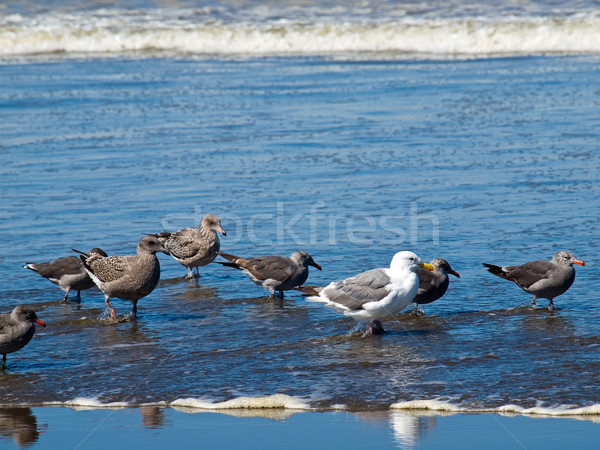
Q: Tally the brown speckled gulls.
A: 2